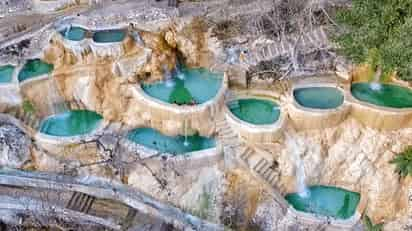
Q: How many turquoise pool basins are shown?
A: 11